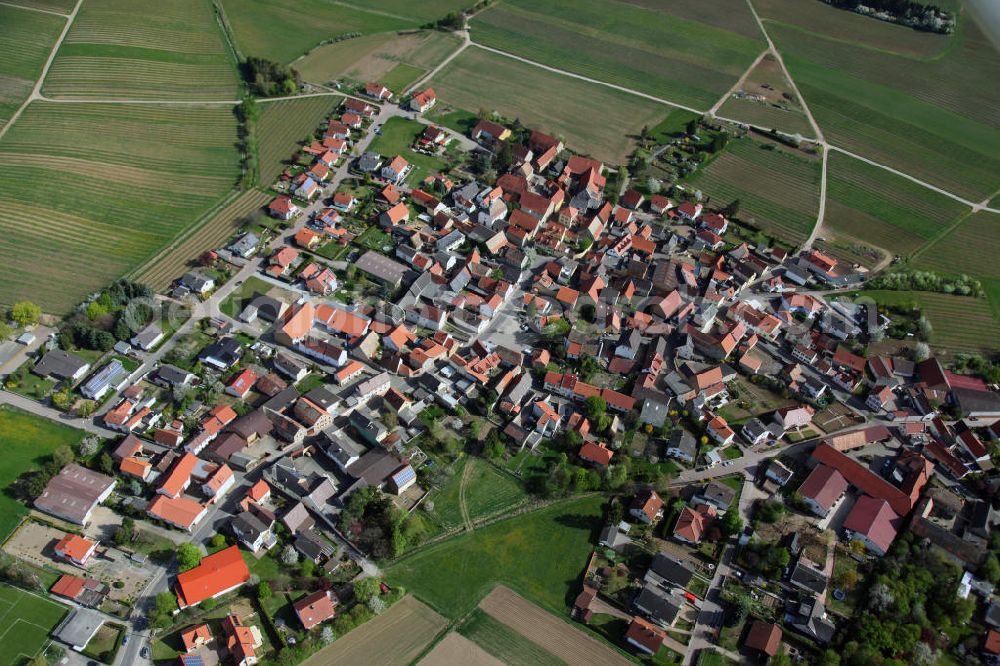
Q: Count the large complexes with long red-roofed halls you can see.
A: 1